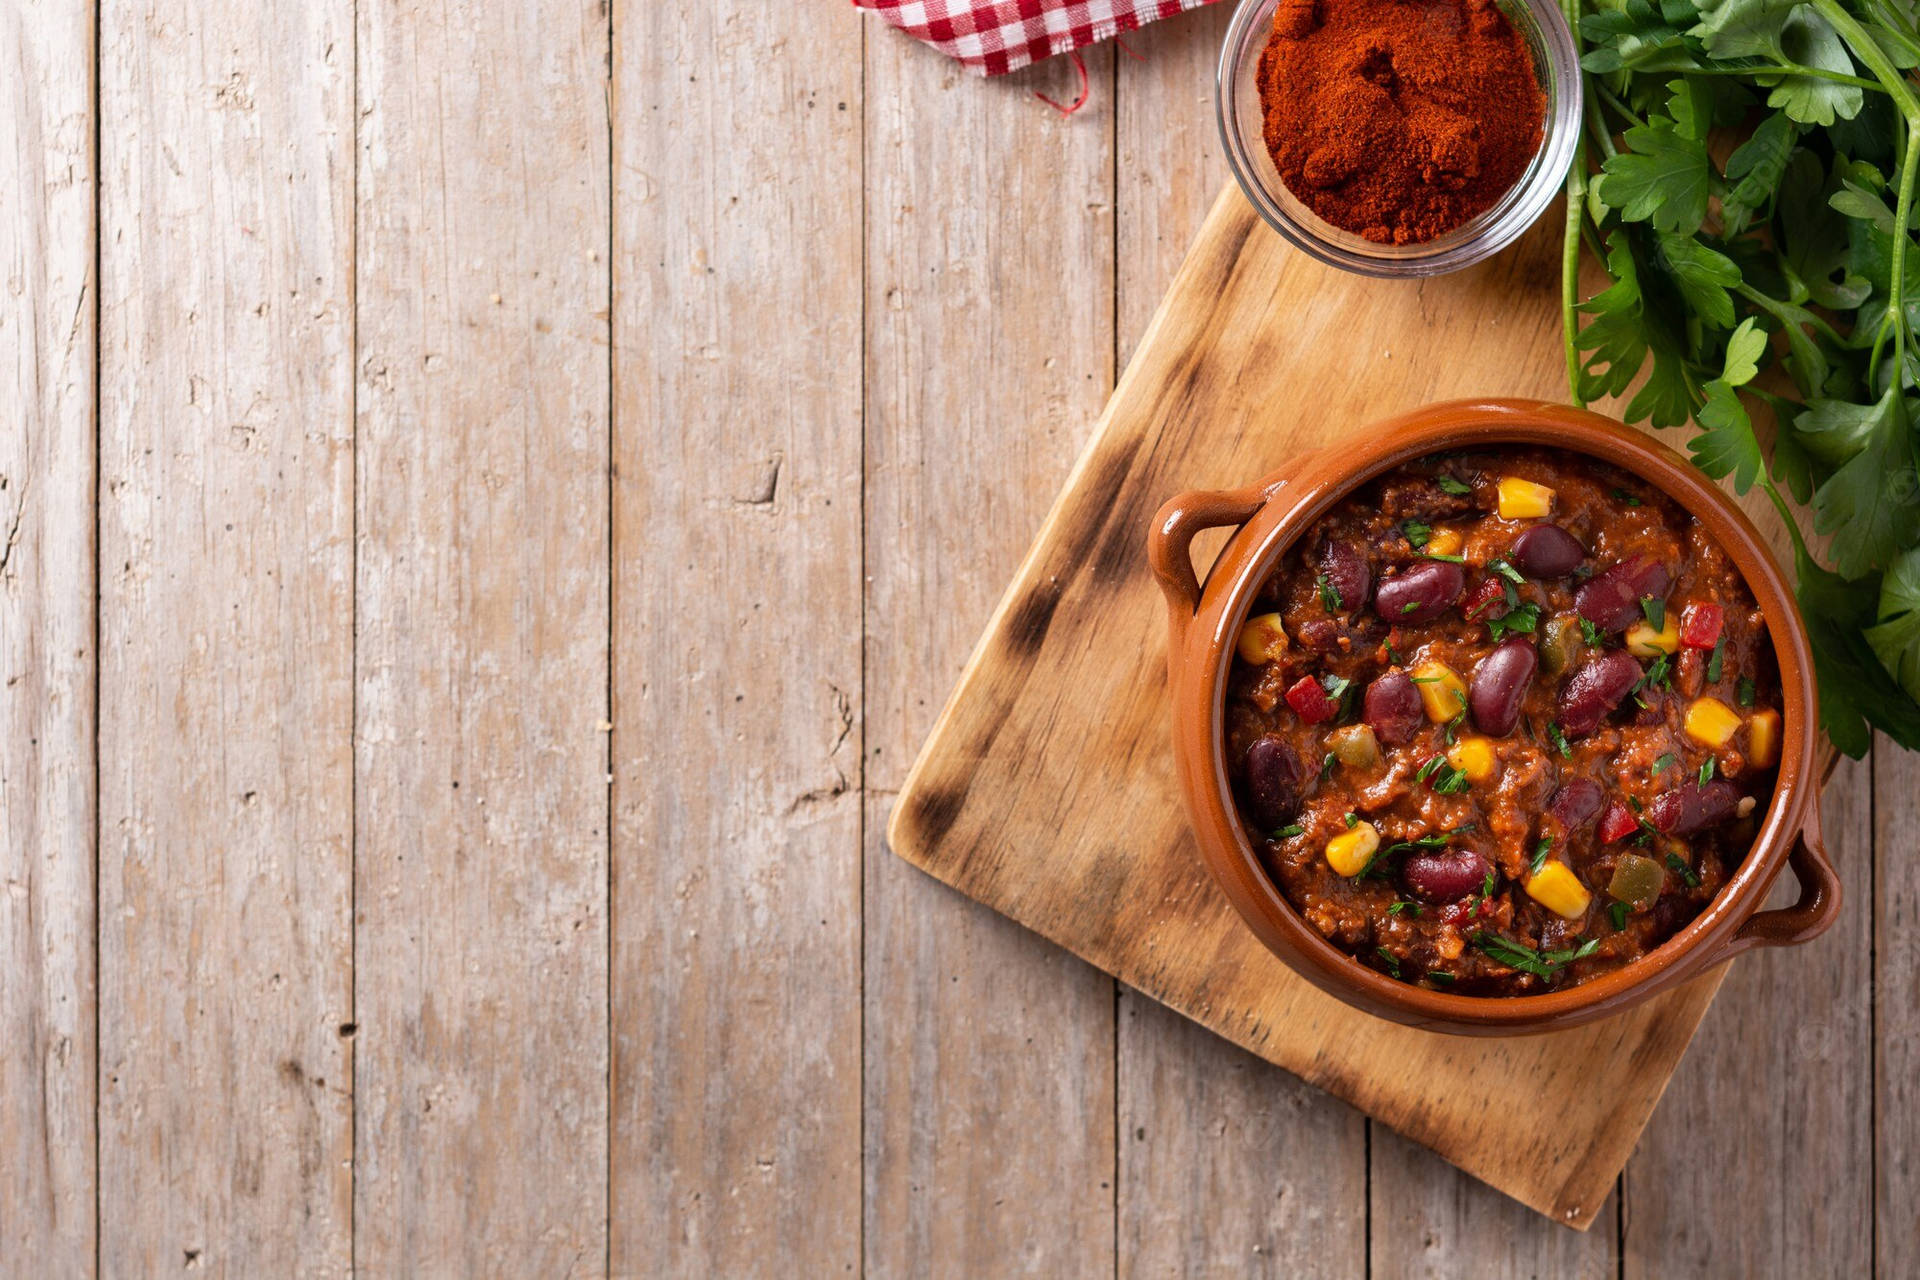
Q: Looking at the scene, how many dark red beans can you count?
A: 11